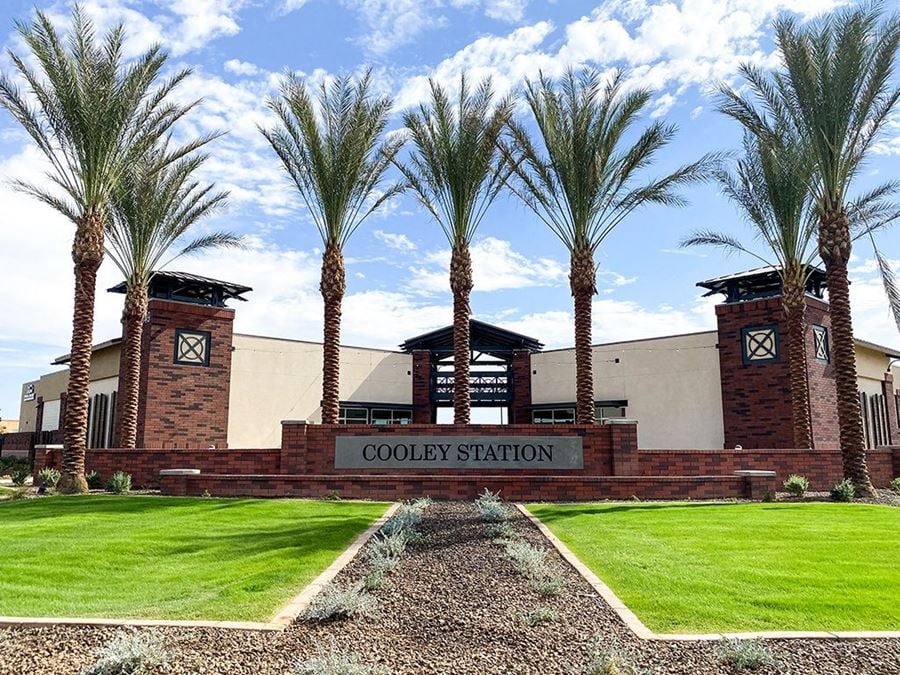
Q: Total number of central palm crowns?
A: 3